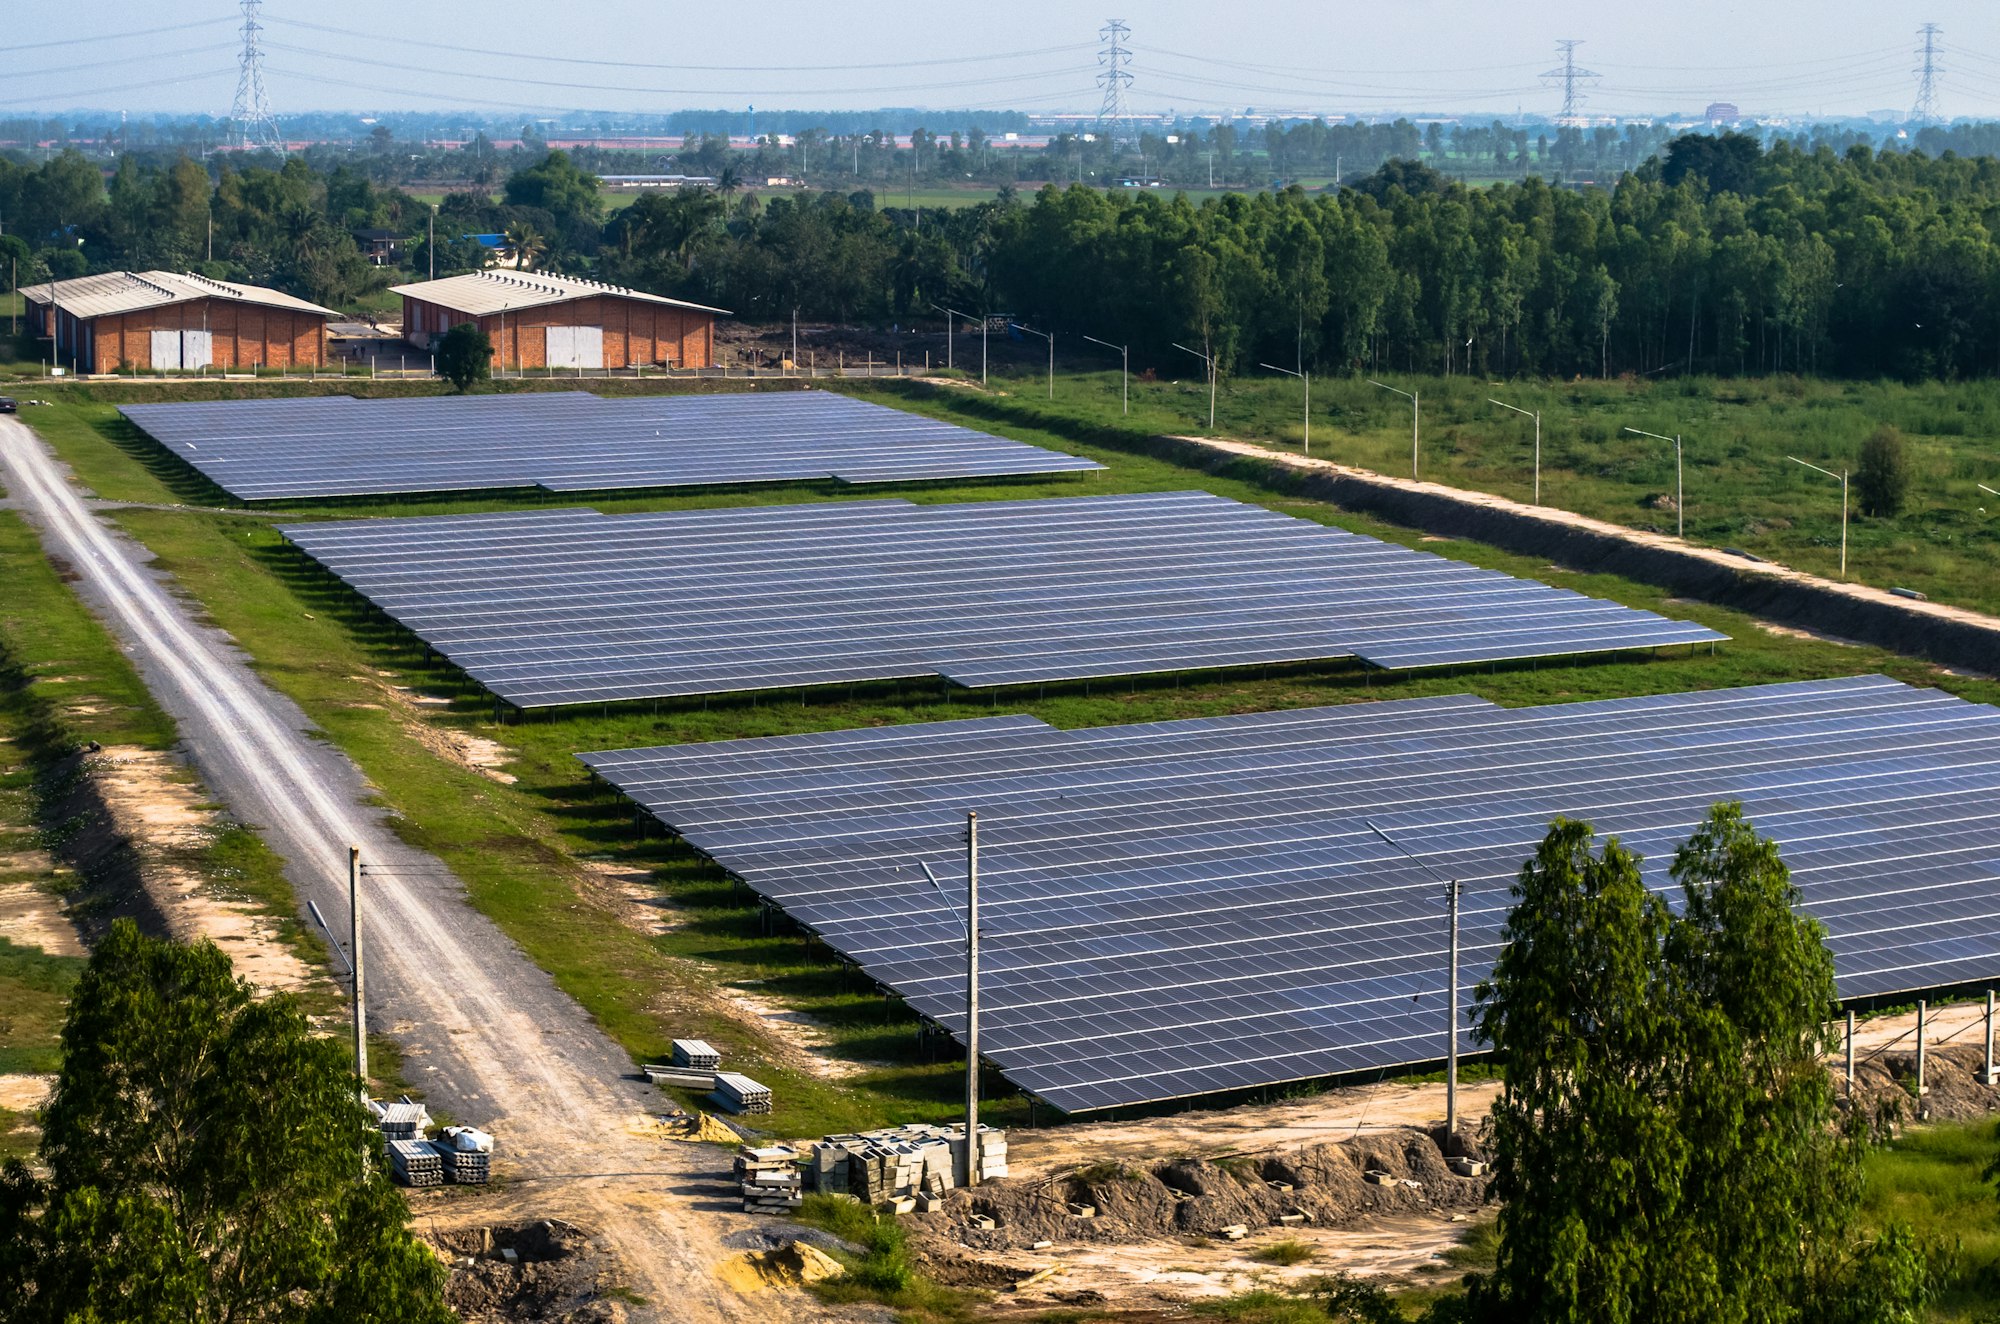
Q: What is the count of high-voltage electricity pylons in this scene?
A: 4